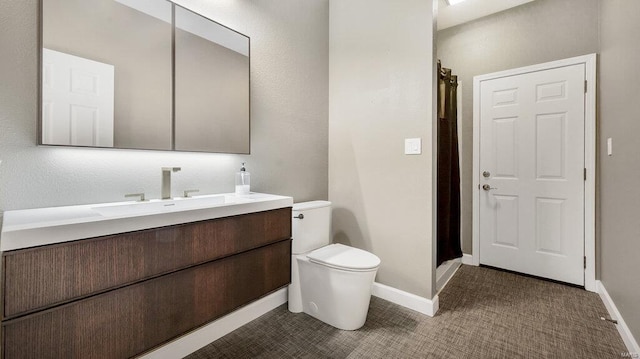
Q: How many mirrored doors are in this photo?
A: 2